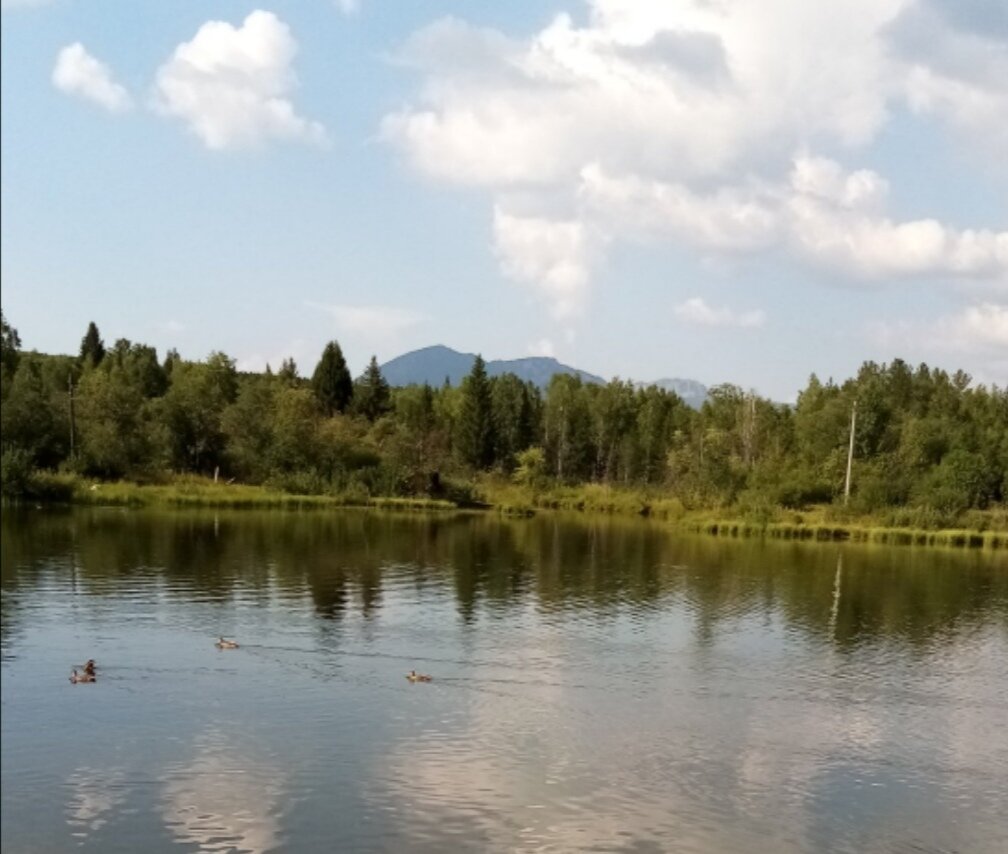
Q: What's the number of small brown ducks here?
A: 4